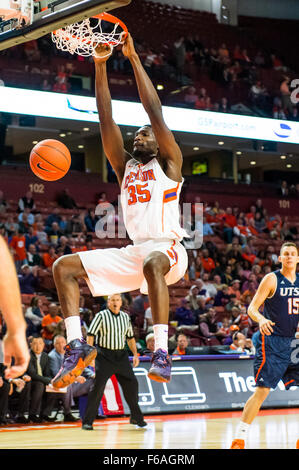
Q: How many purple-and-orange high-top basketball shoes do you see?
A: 2